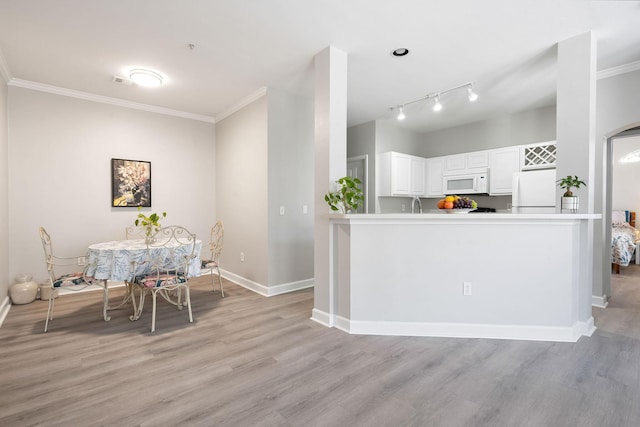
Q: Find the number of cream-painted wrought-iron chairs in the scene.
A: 4